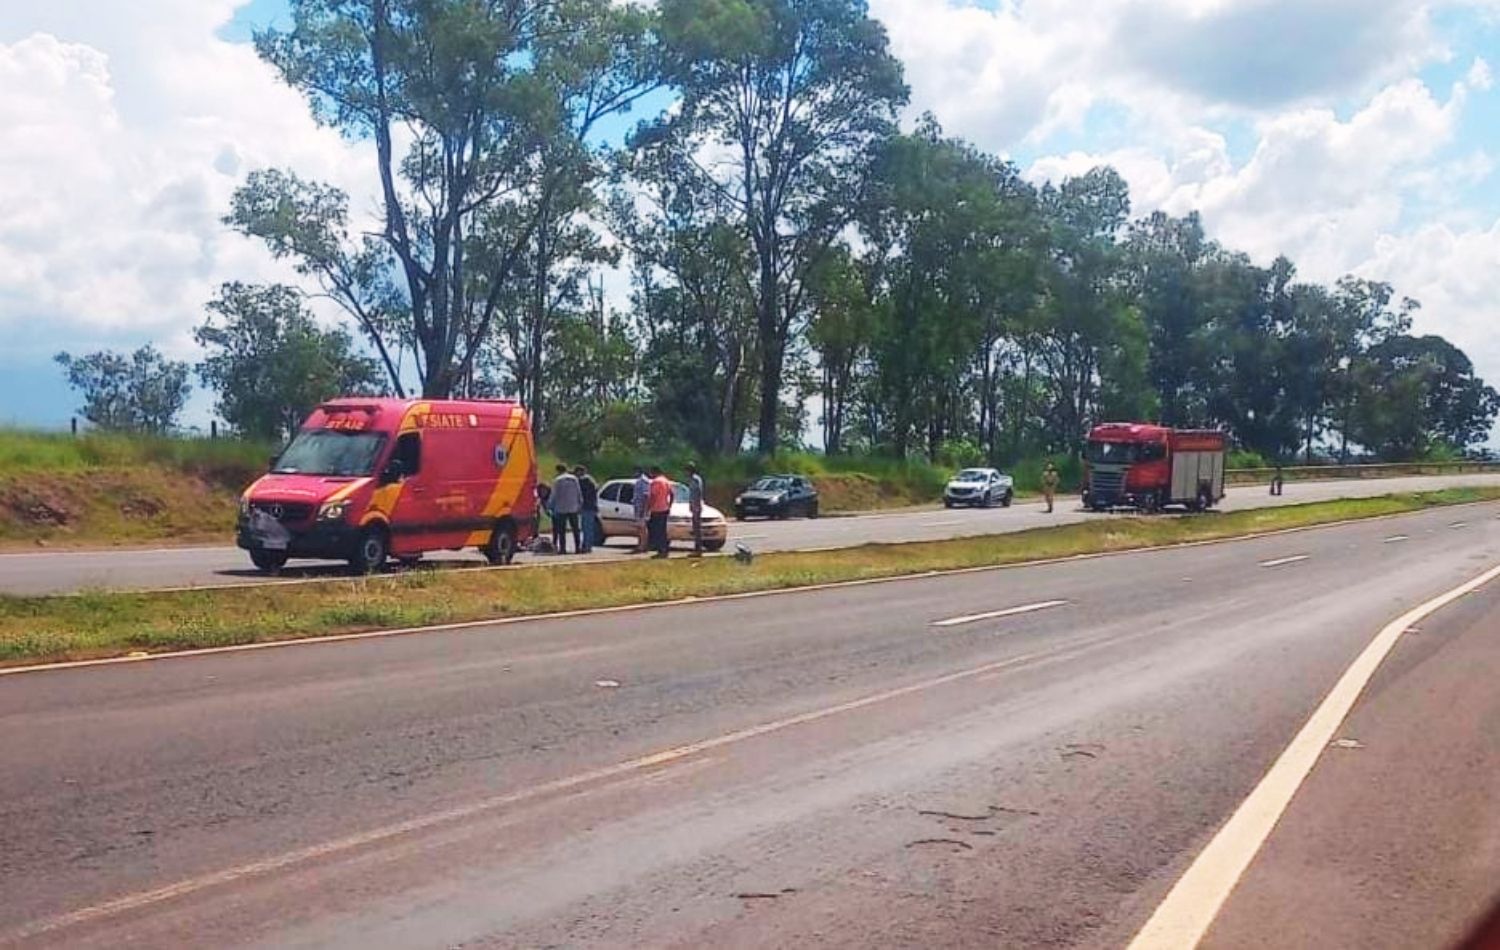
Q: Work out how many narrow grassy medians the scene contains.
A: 1